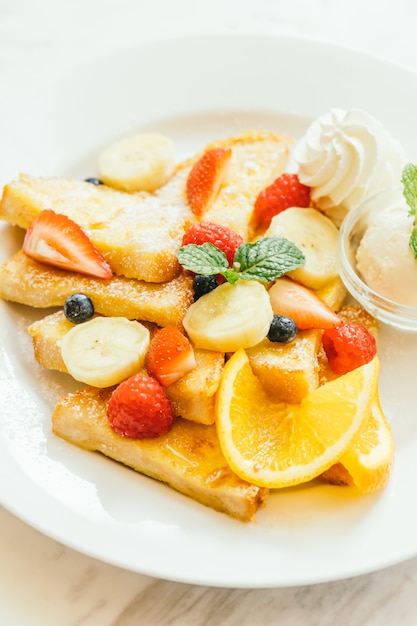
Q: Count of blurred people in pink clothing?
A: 0